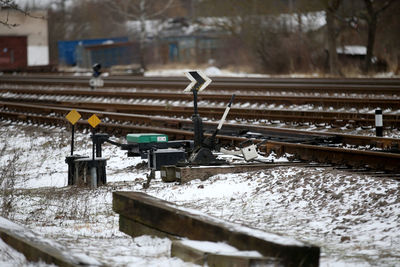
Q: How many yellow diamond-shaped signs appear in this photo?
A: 2